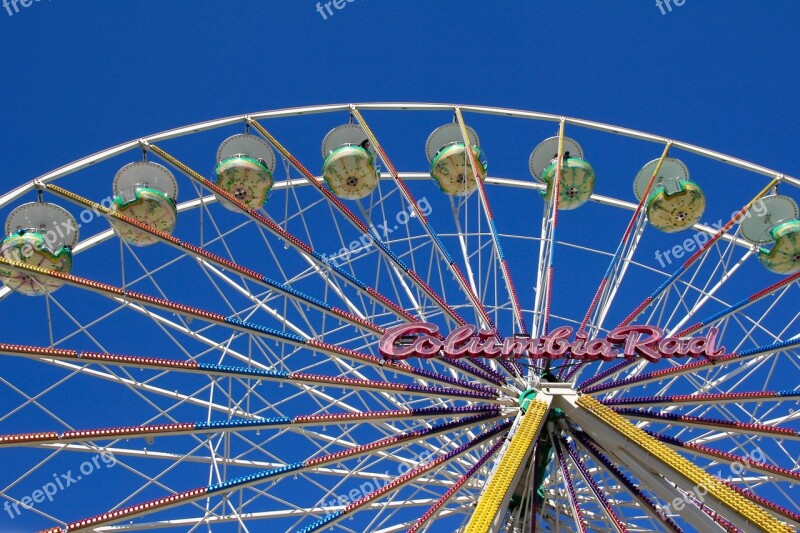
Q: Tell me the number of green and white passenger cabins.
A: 8